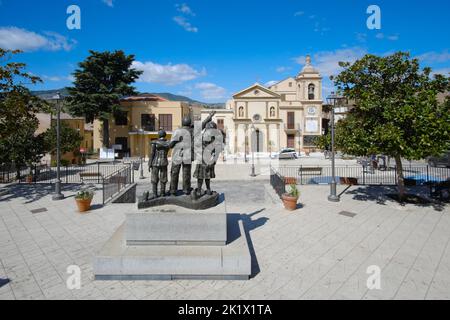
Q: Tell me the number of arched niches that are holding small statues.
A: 2